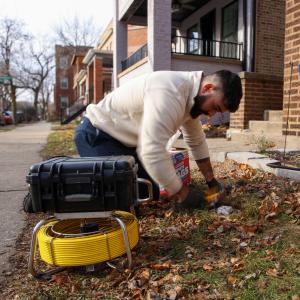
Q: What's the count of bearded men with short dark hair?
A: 1